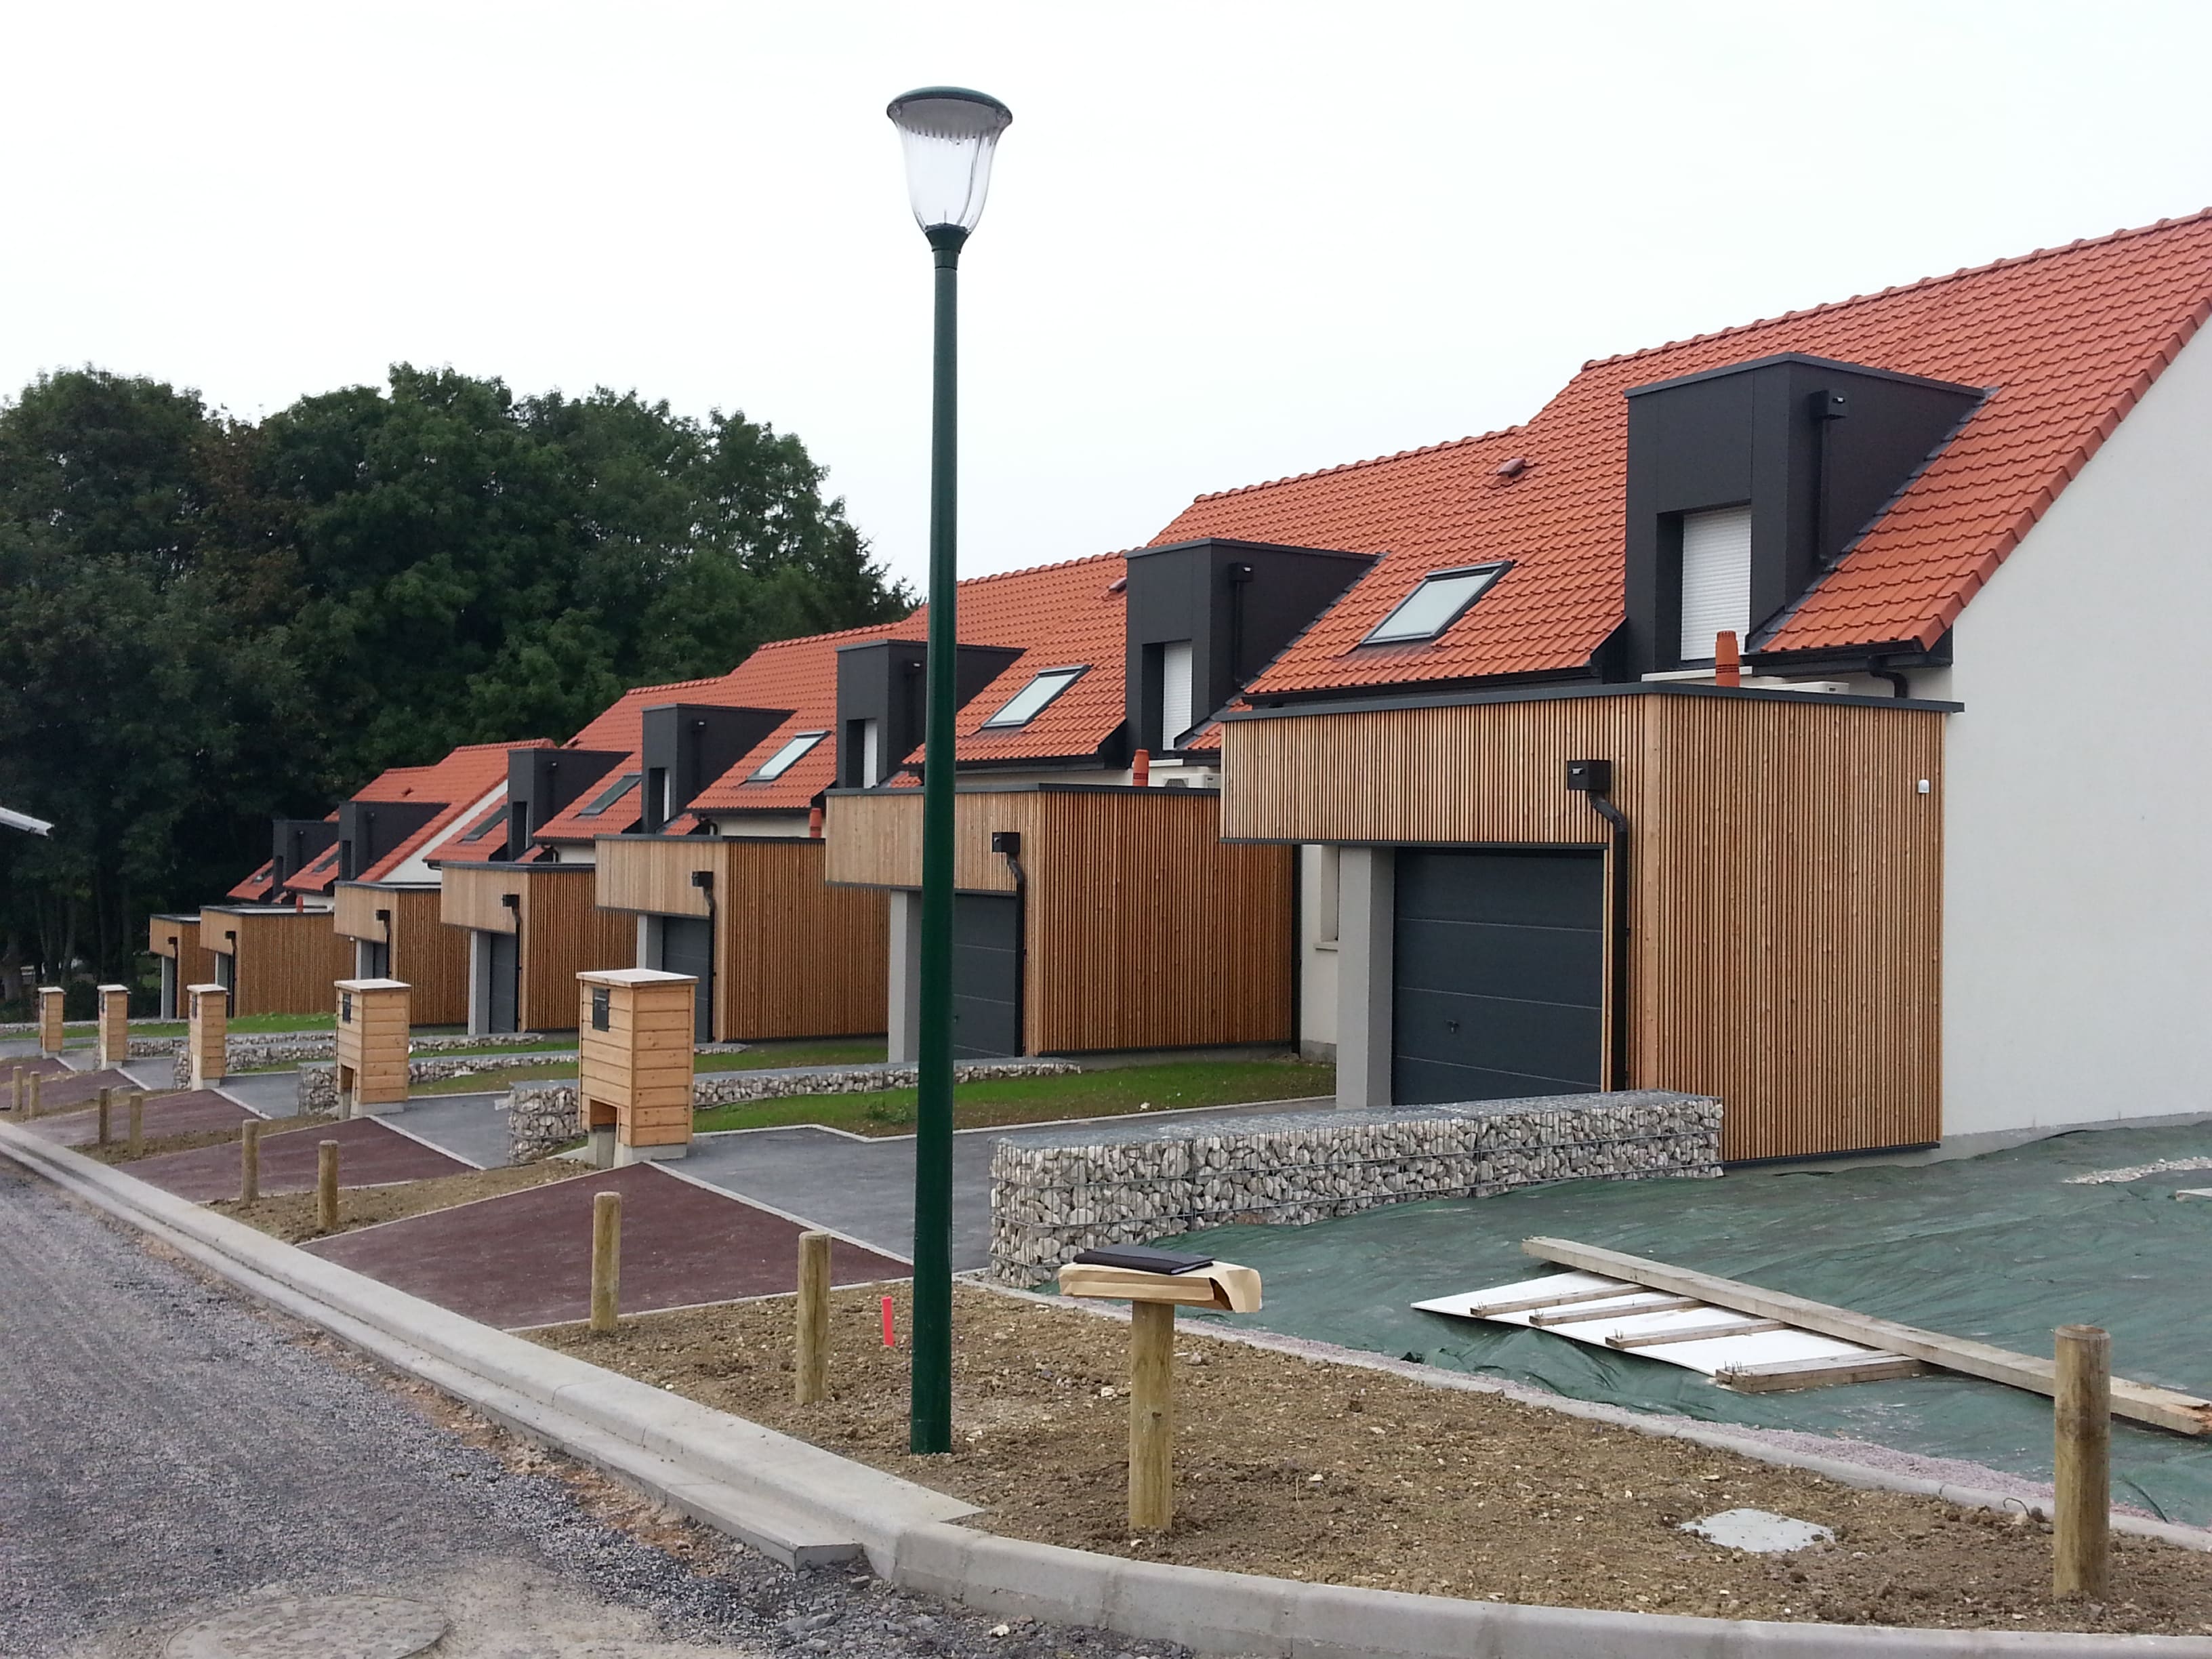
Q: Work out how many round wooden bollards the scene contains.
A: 10